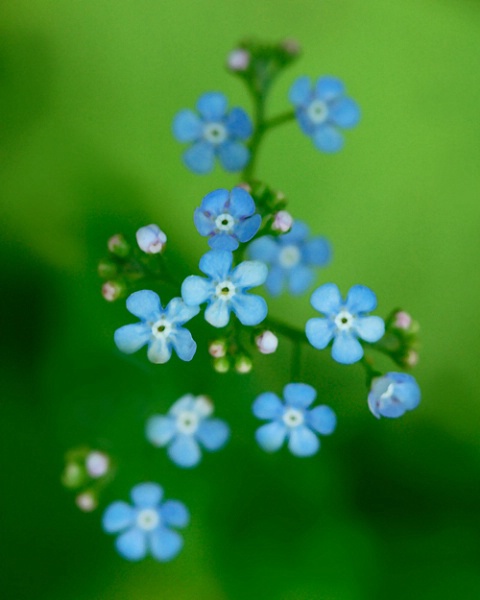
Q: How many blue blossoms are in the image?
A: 11